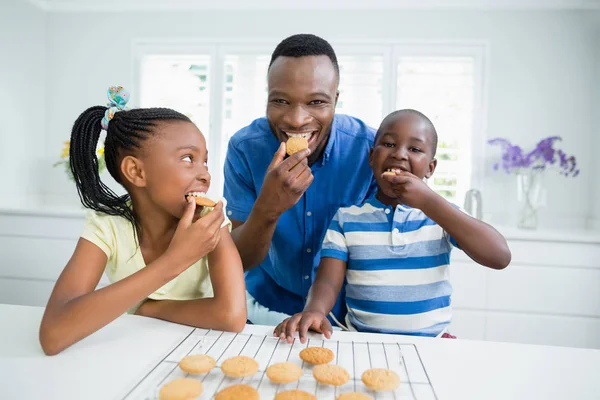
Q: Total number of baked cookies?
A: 13